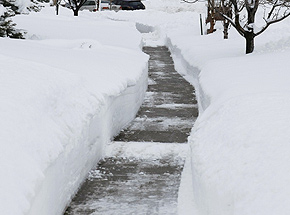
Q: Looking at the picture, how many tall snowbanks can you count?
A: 2